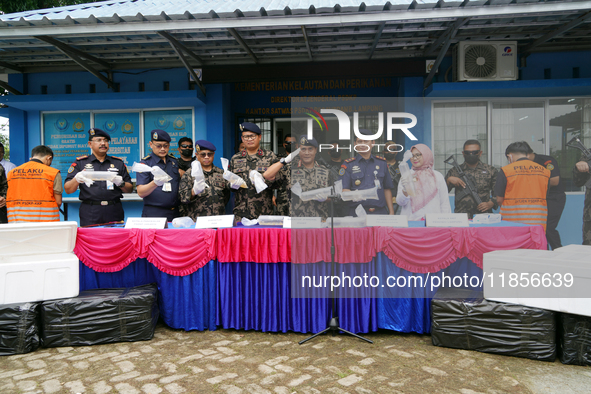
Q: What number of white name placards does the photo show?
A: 5